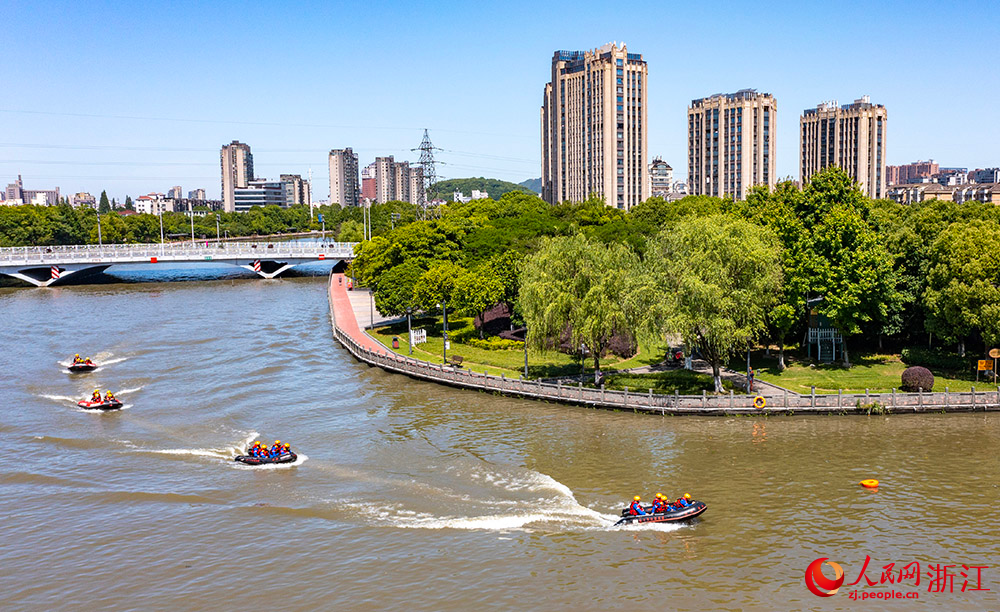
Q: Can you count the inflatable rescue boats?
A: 4